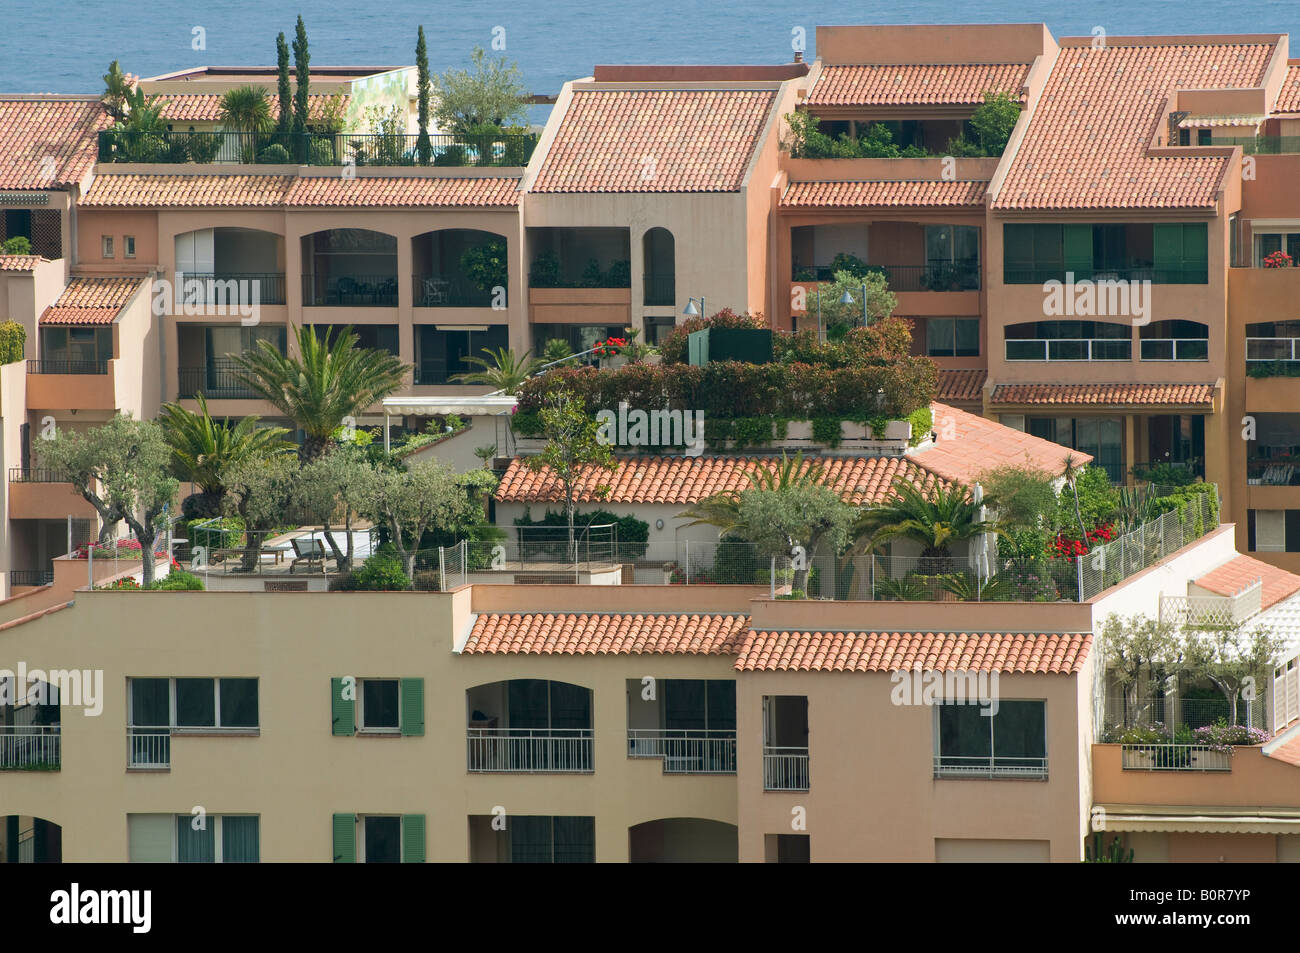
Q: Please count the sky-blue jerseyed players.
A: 0